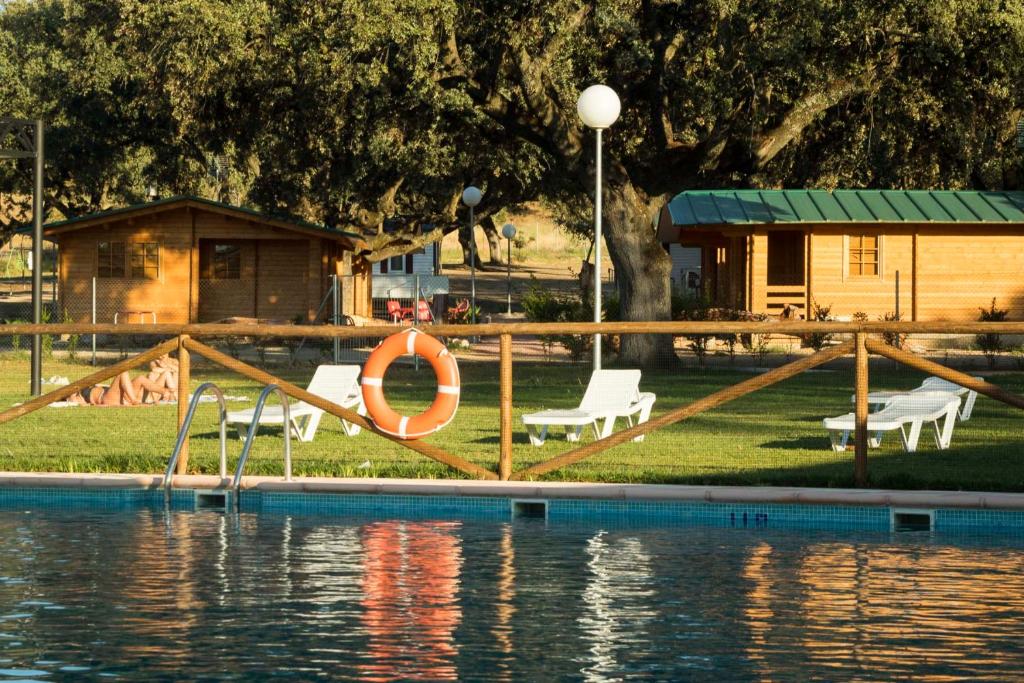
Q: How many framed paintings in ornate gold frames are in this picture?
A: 0